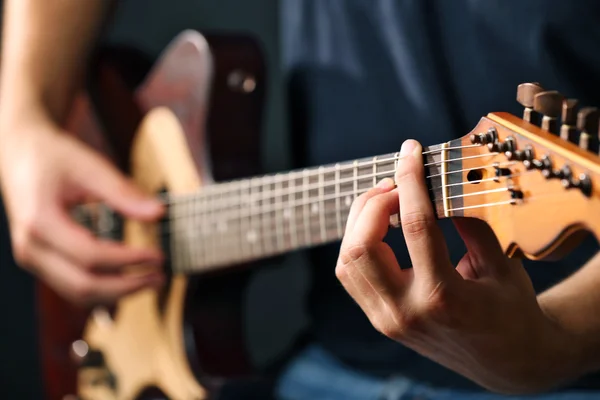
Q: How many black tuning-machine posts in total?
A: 6